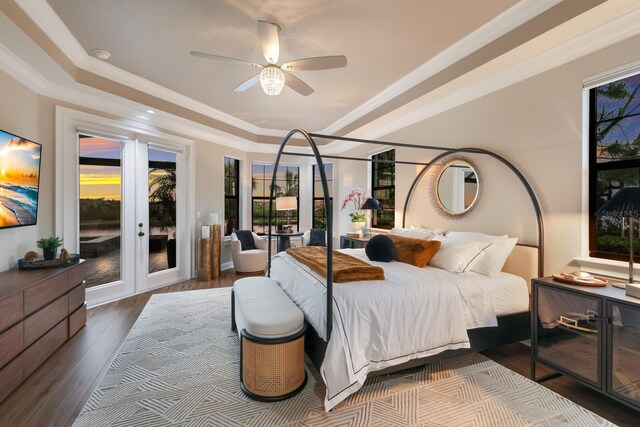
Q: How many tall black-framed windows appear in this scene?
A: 5